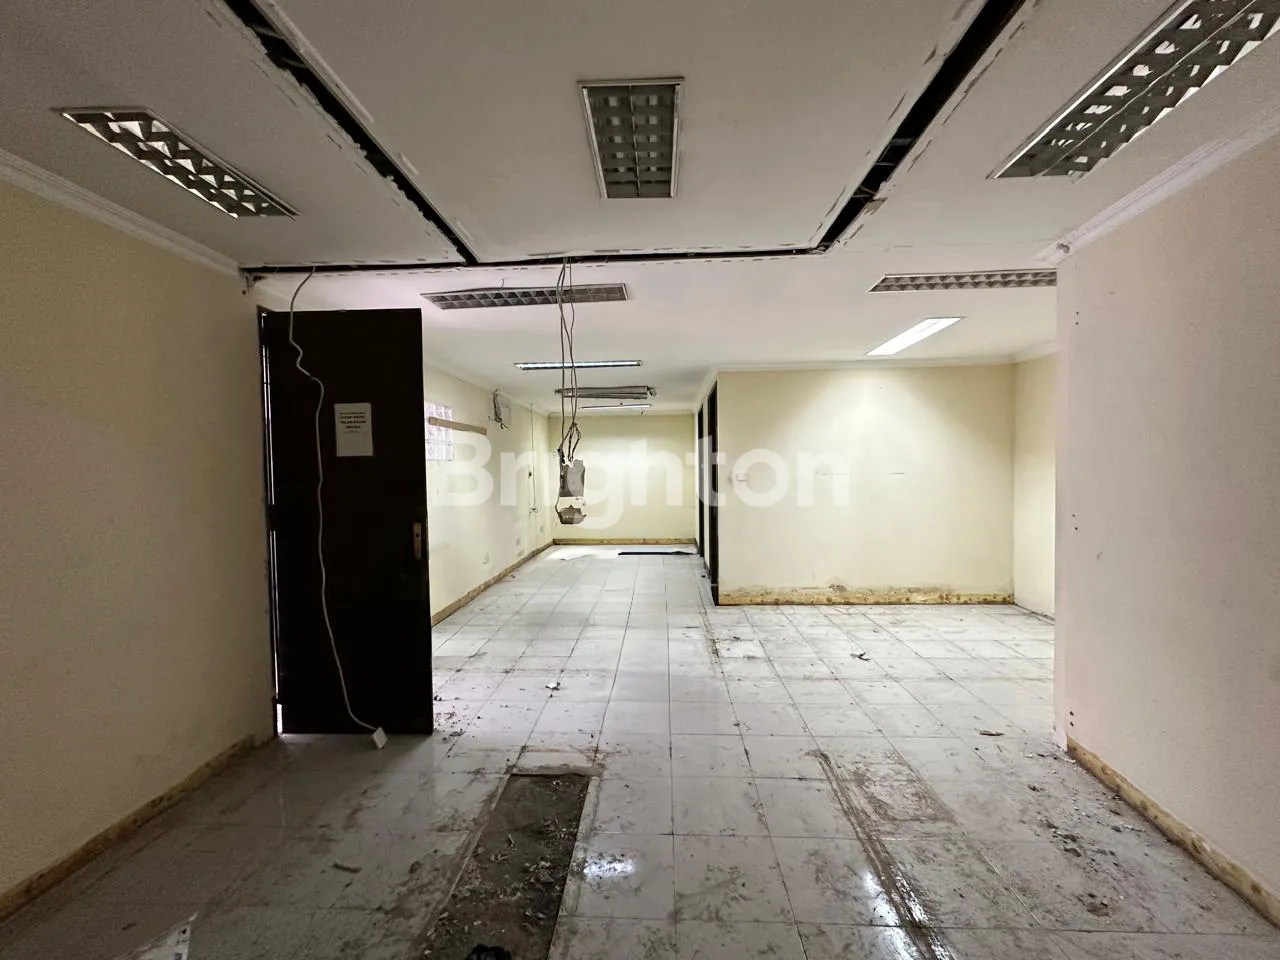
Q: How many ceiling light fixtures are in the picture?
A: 9